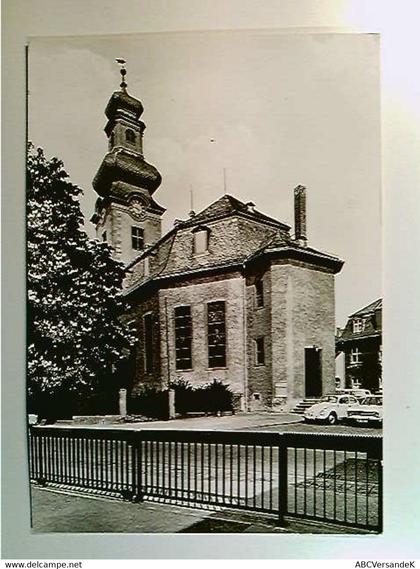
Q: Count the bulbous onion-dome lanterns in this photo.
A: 2